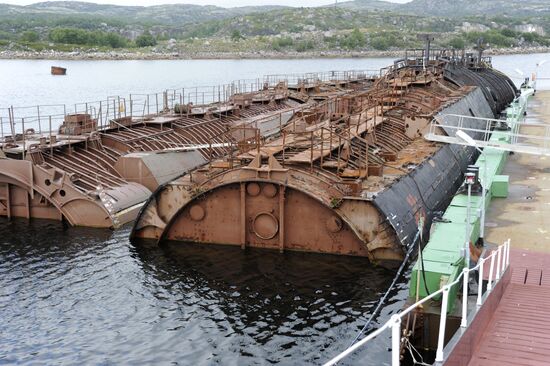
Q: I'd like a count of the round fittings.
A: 5